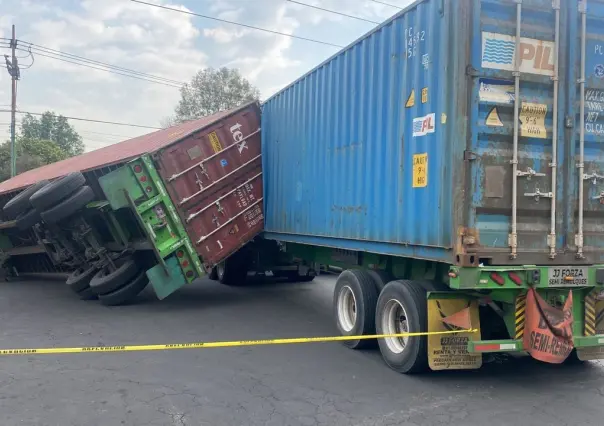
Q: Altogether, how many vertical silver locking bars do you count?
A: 3